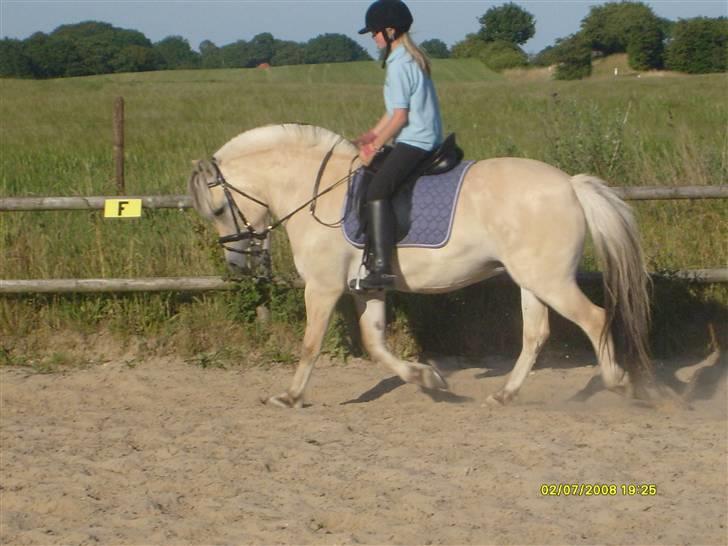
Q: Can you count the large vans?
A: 0